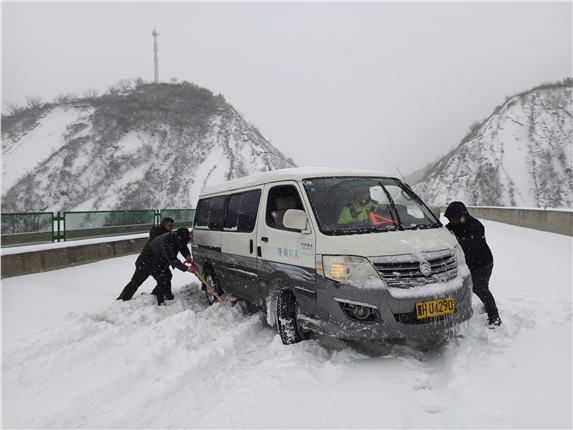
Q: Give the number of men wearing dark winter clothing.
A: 3